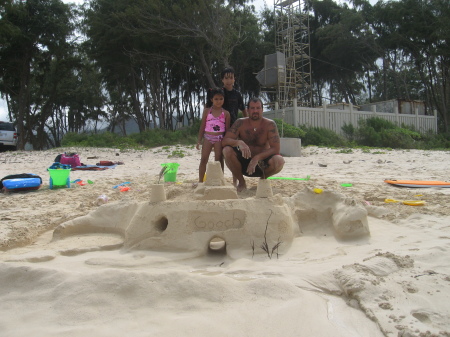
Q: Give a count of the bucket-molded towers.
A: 3